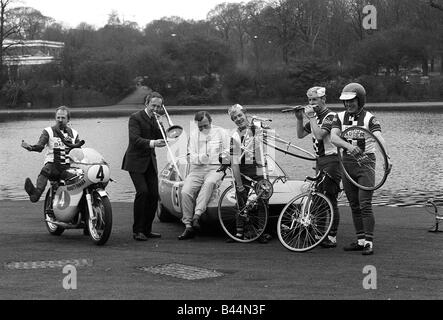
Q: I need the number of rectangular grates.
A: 2